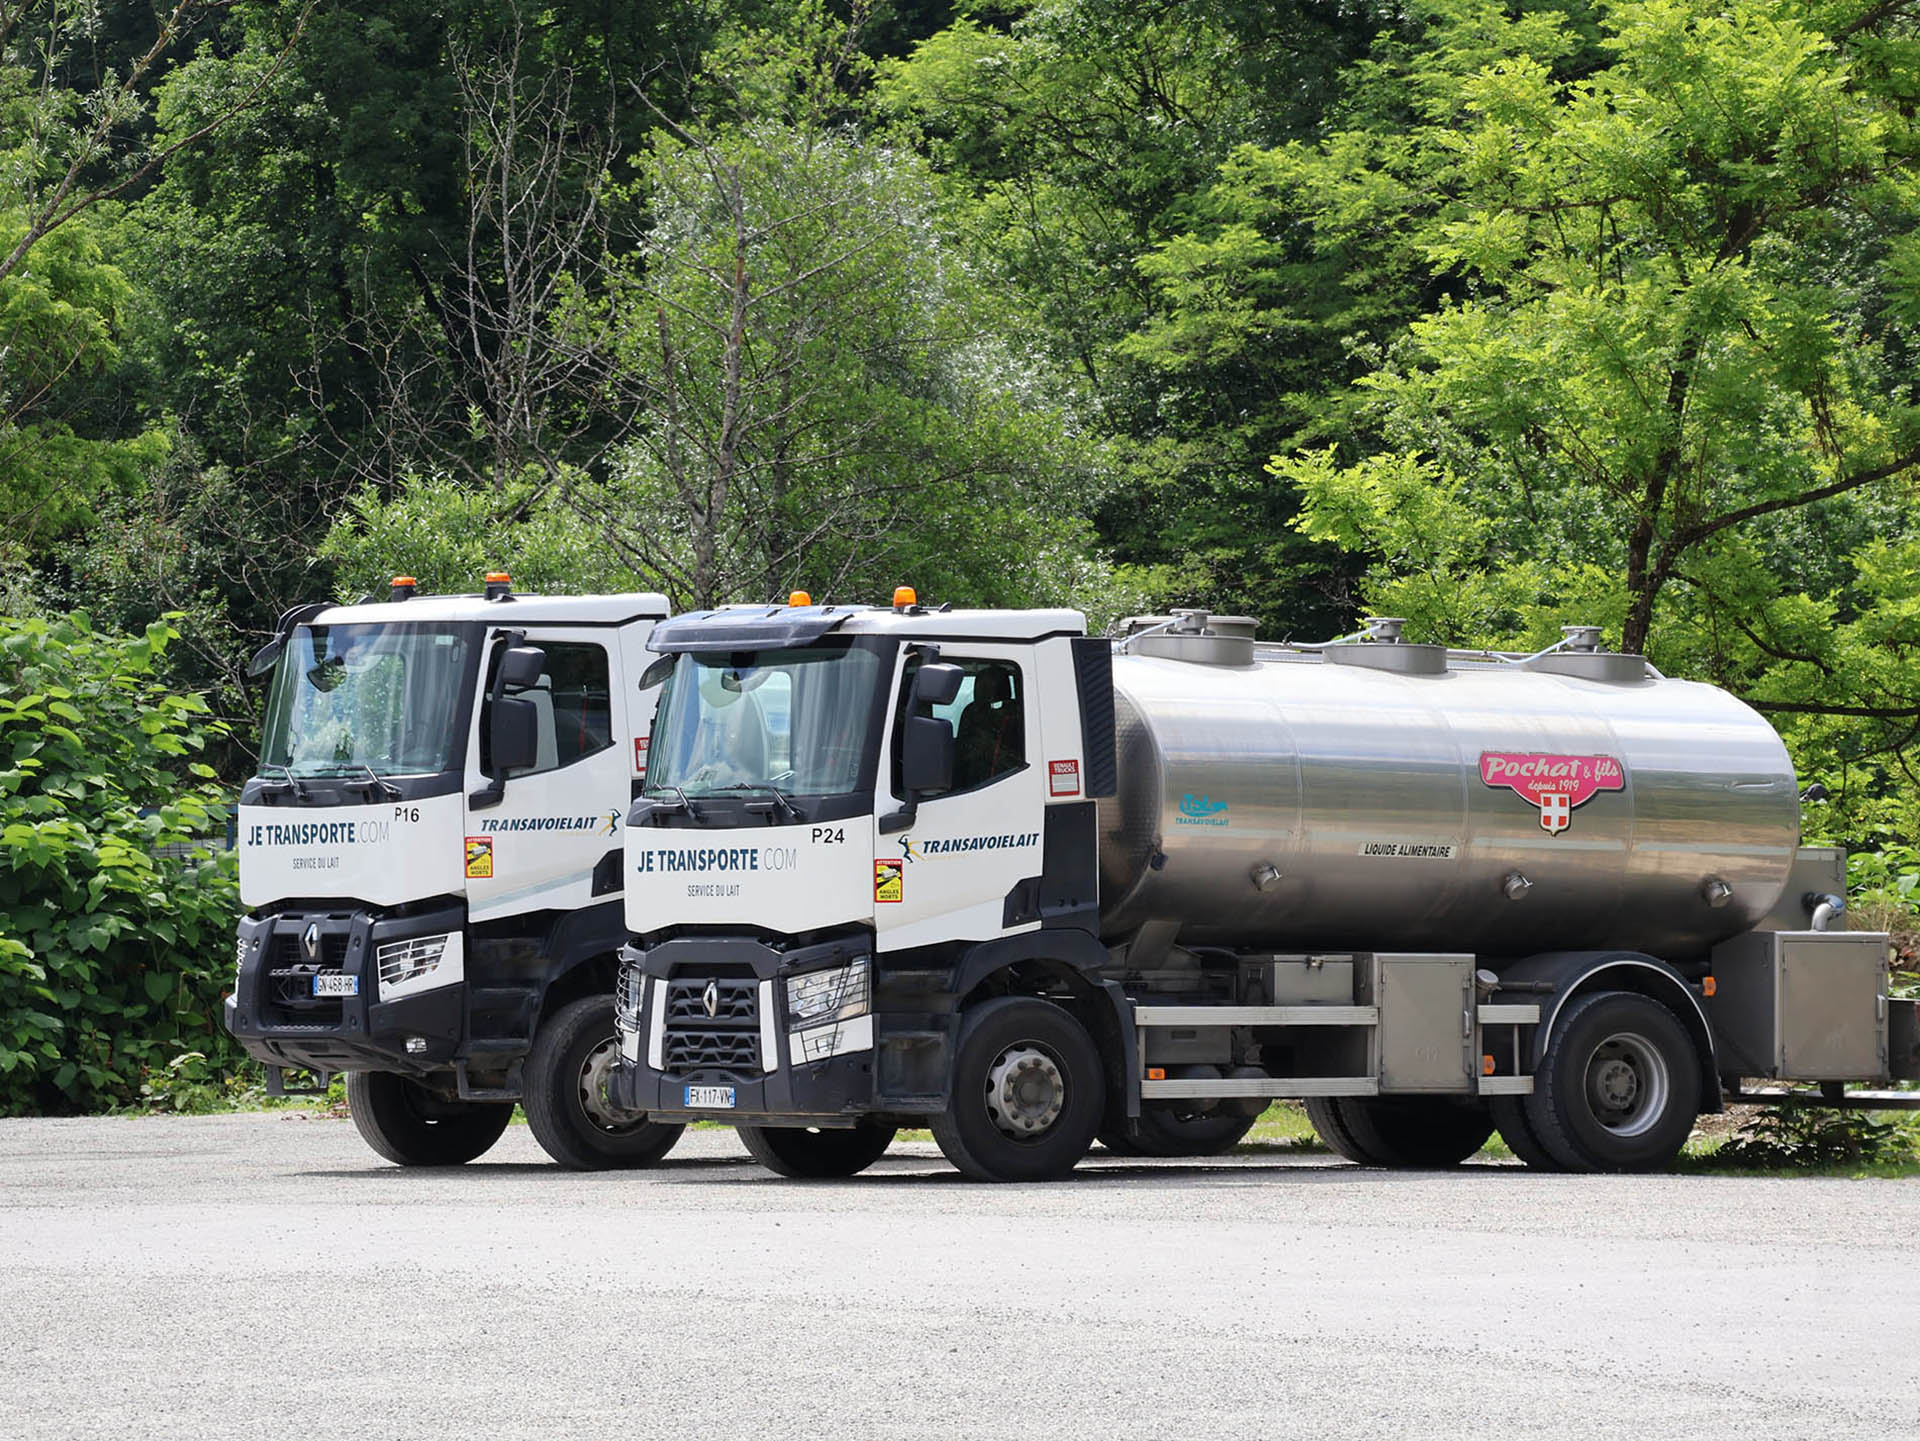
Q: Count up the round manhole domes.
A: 3